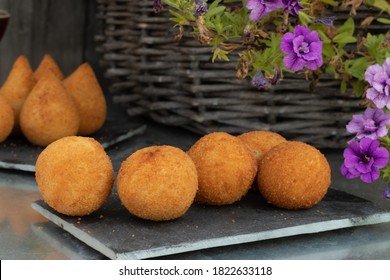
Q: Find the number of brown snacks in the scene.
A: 10